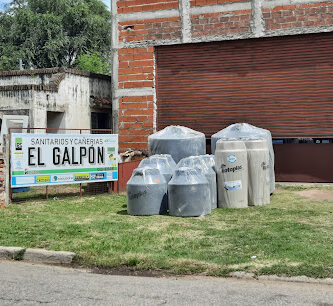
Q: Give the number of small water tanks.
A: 4